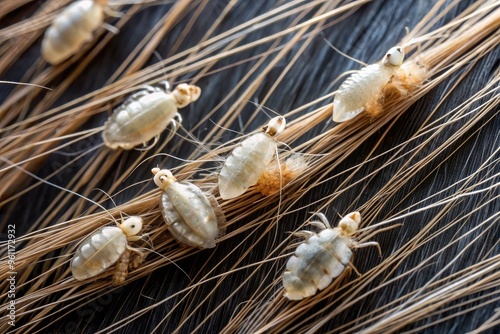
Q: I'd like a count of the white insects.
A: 7